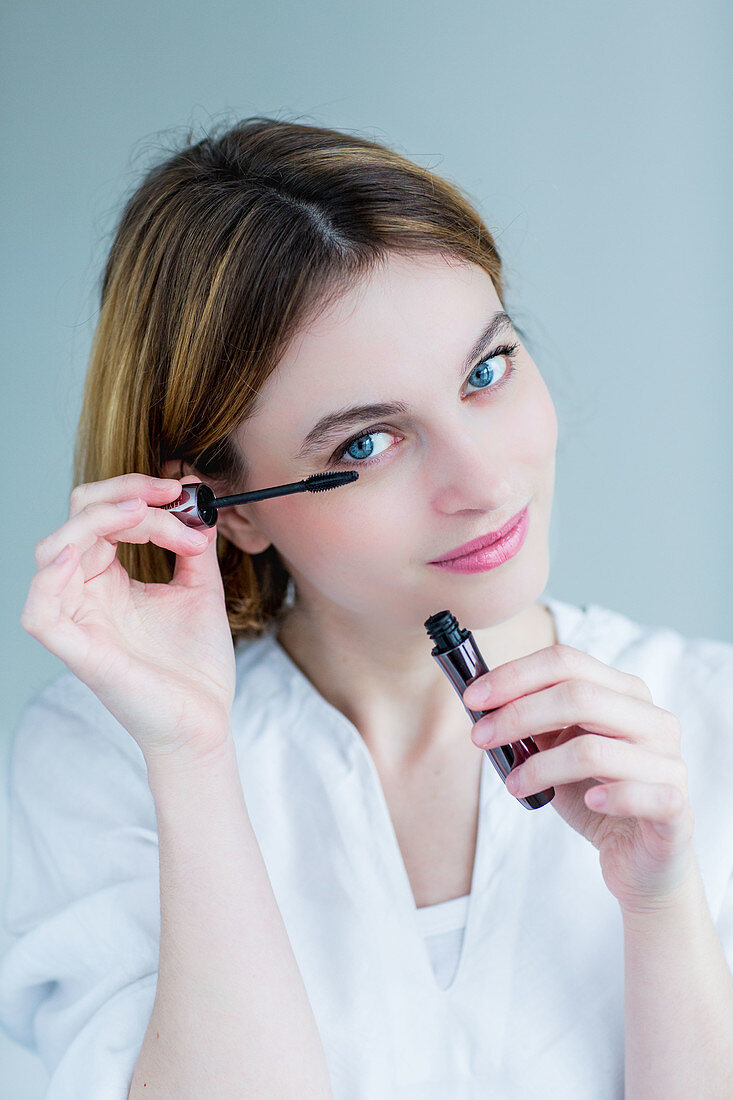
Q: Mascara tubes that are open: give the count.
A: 1